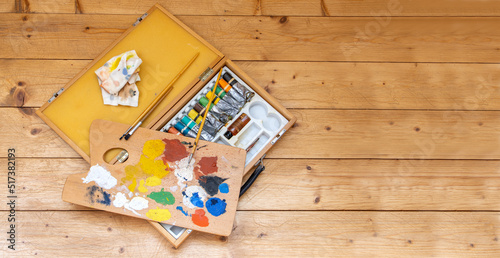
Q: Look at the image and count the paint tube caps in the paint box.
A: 10